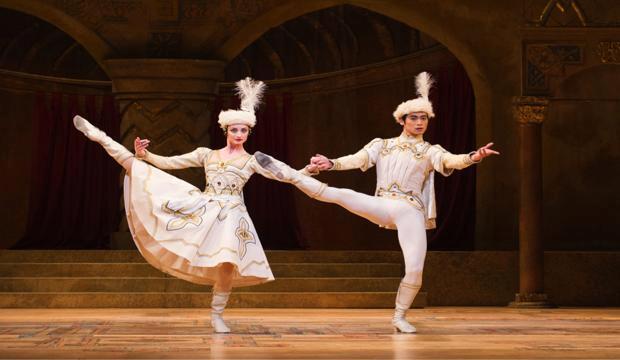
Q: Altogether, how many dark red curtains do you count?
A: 3